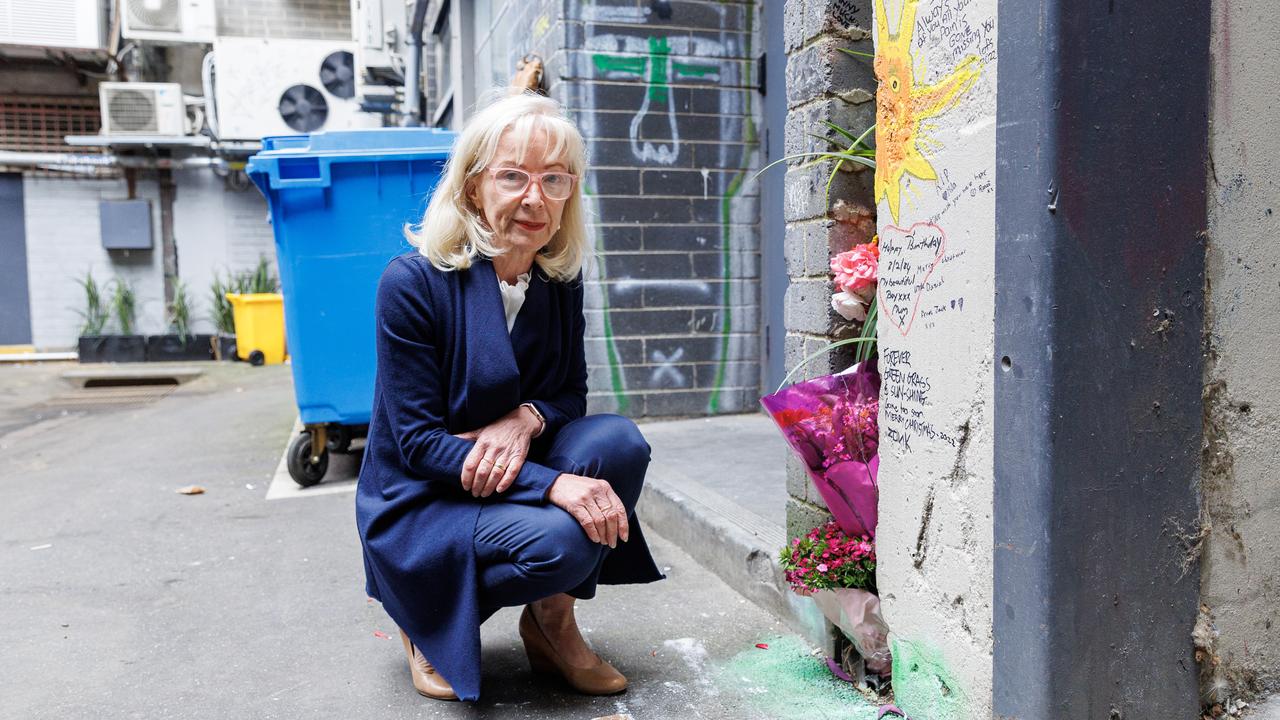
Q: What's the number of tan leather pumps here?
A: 2